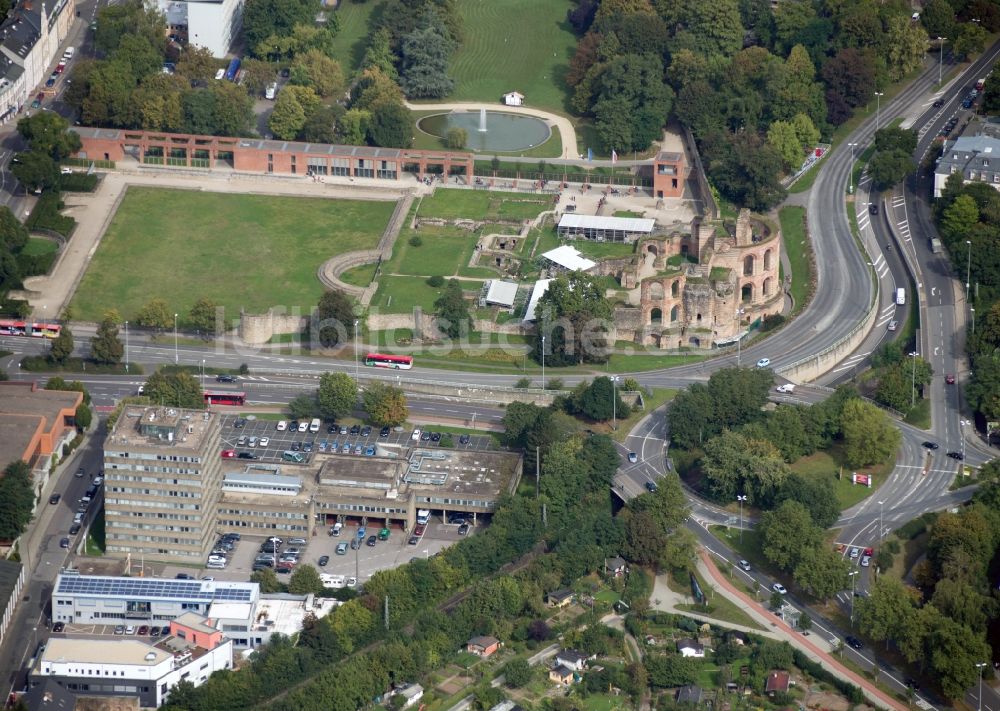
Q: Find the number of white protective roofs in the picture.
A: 4